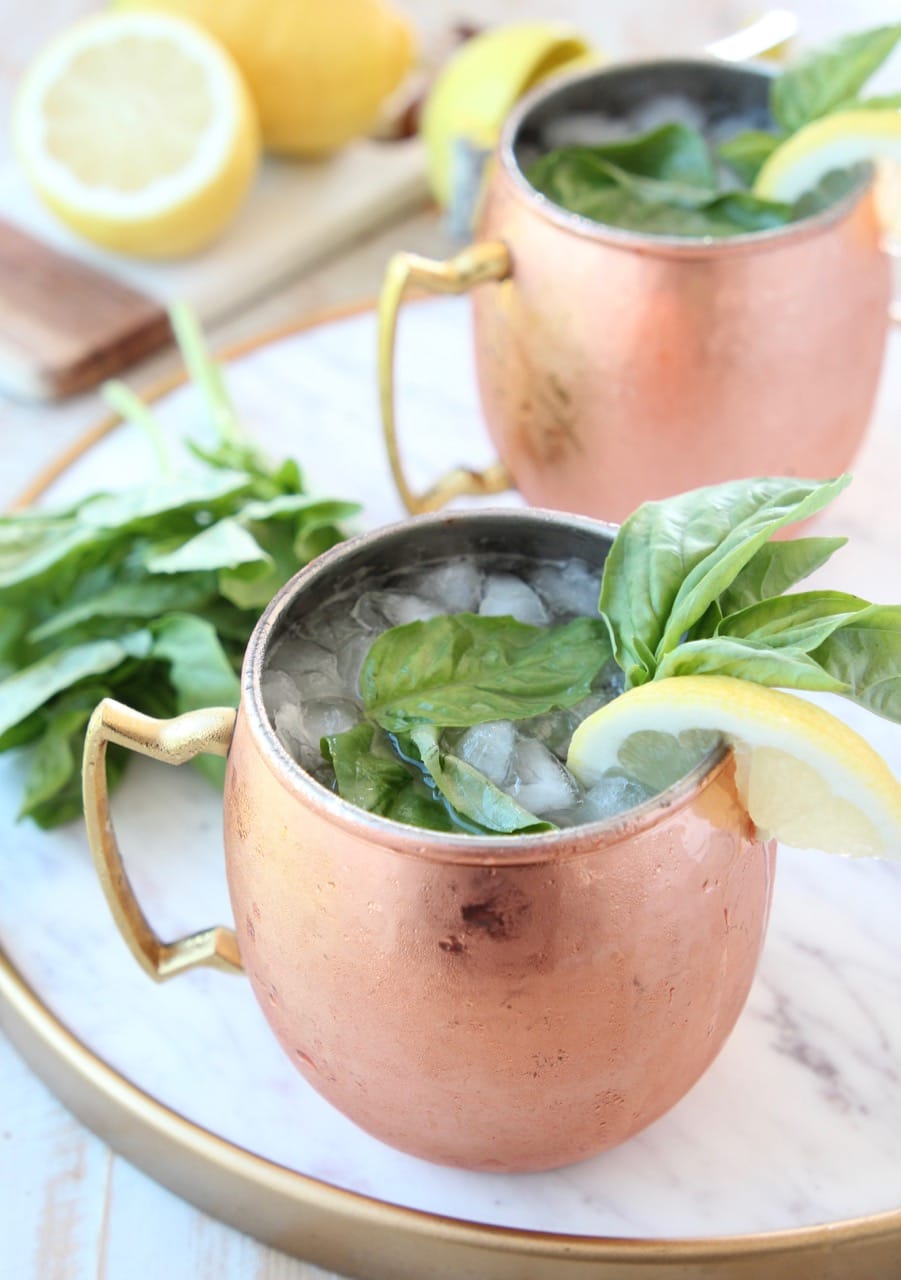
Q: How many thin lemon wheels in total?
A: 2